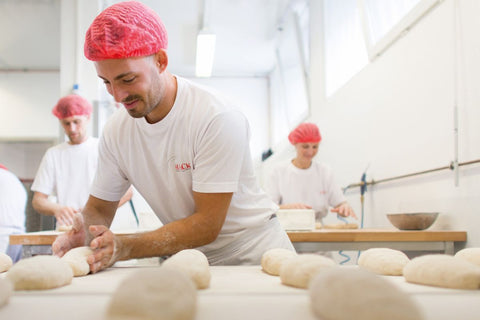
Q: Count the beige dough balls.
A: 12